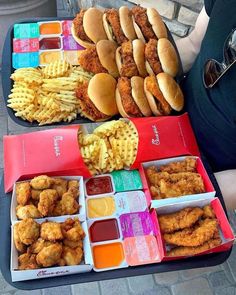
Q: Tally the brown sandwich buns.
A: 9